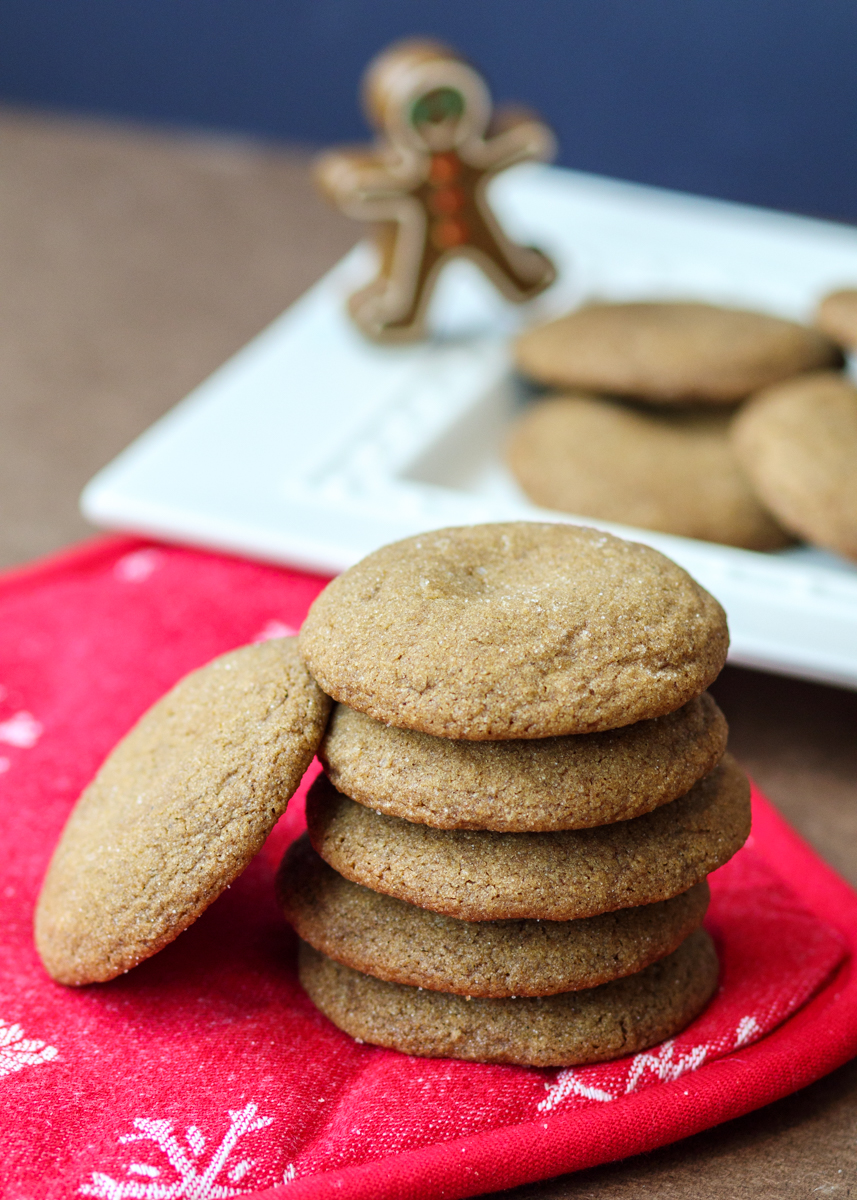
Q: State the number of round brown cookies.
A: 10